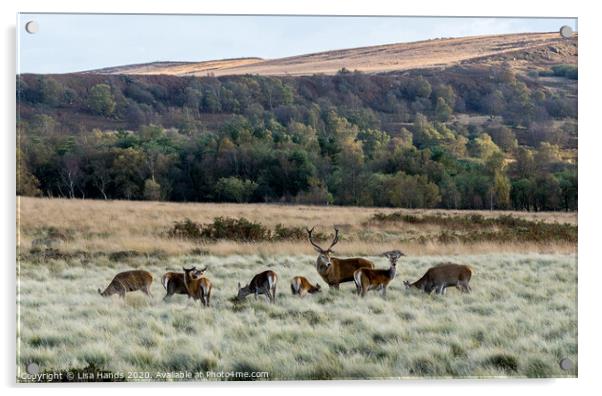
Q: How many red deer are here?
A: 8